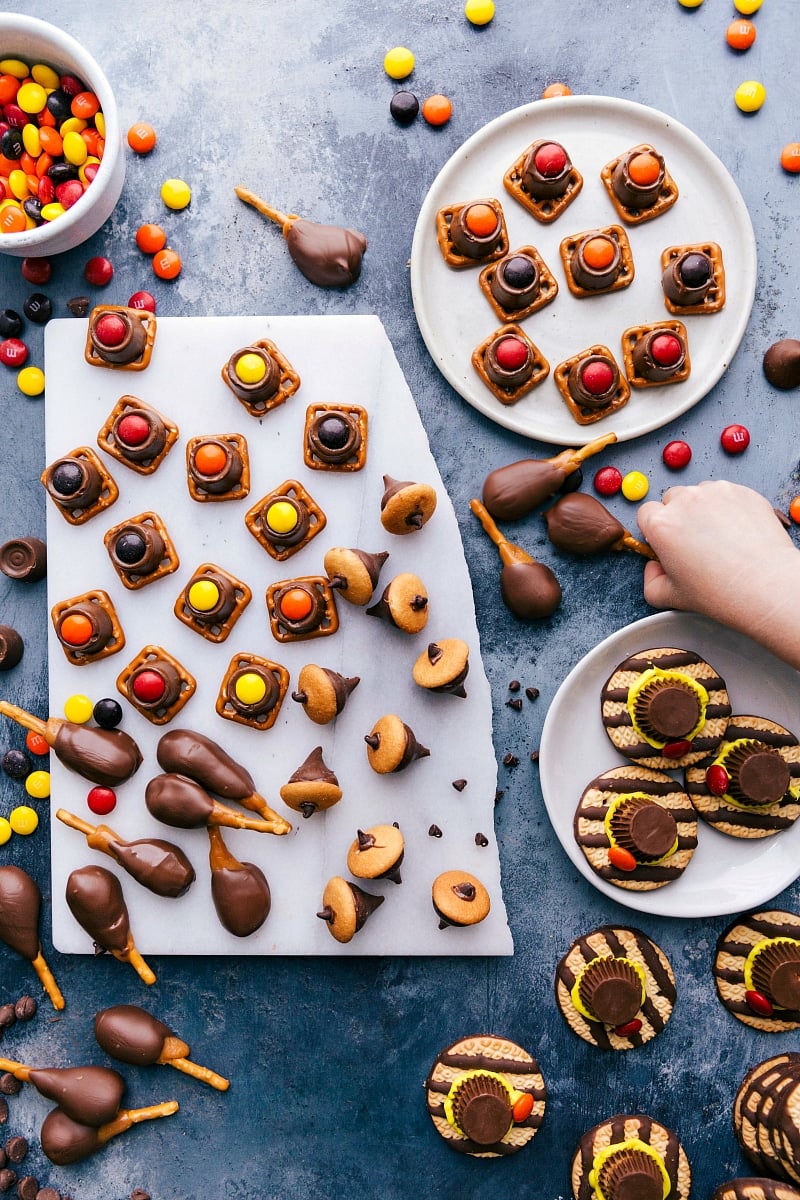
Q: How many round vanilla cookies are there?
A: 10